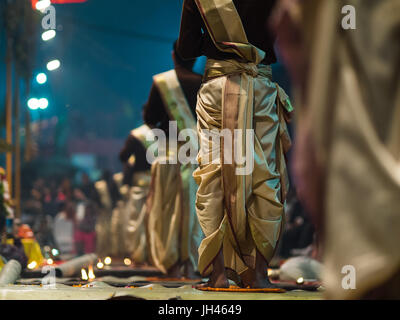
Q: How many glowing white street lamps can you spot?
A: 6